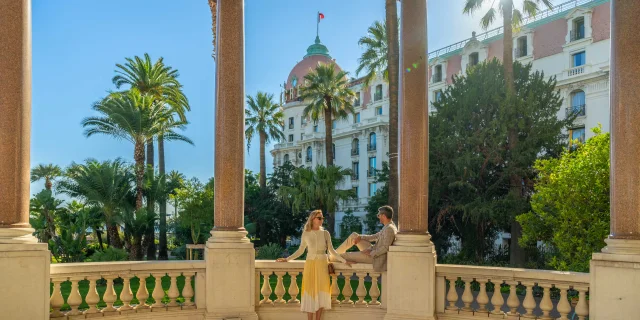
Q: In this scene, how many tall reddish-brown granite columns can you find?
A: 4